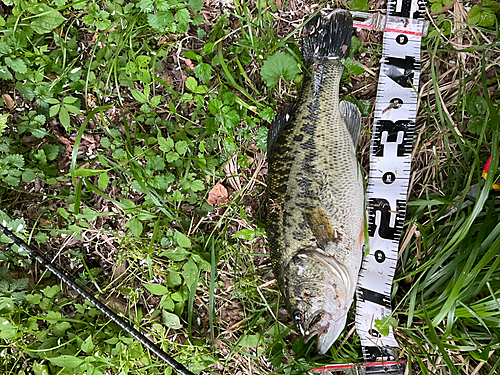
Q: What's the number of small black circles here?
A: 5